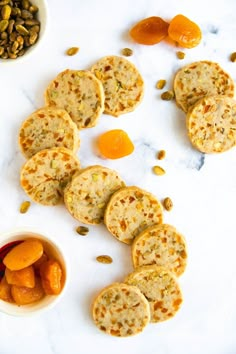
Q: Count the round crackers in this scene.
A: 11